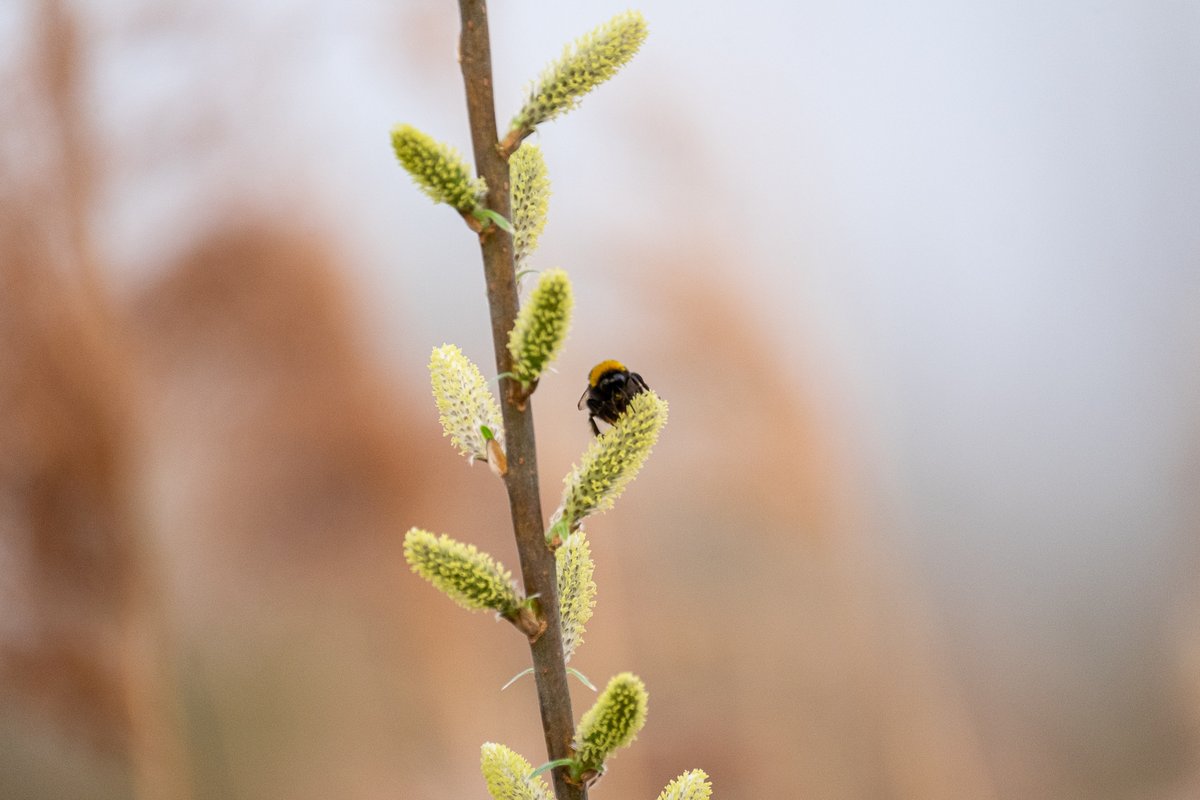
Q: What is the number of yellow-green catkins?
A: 11